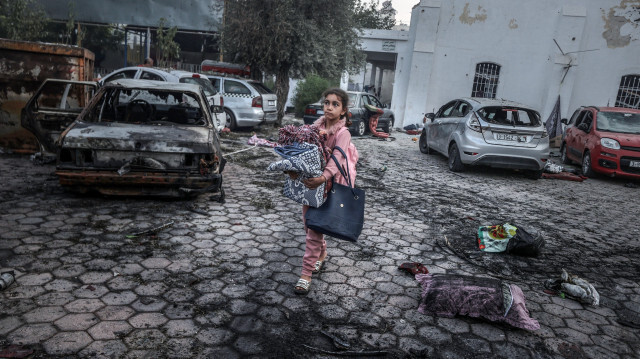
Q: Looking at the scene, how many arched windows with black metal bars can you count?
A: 2